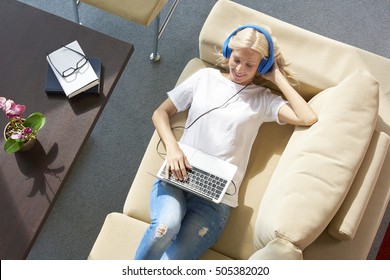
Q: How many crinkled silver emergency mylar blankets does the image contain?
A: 0